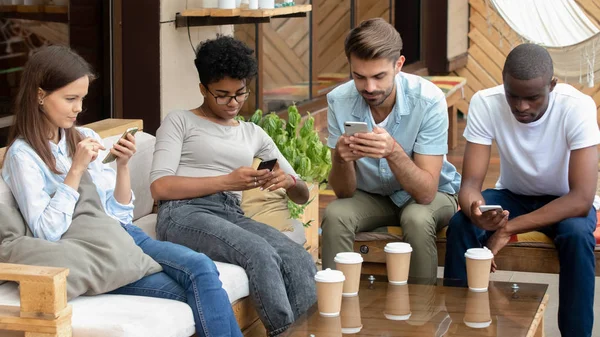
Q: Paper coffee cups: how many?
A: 4